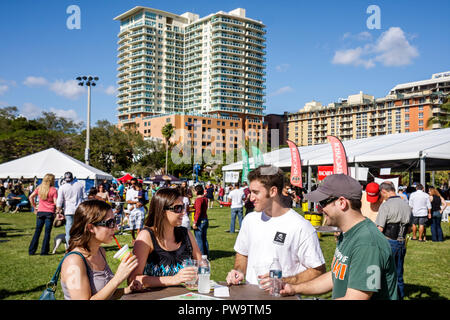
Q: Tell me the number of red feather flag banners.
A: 2